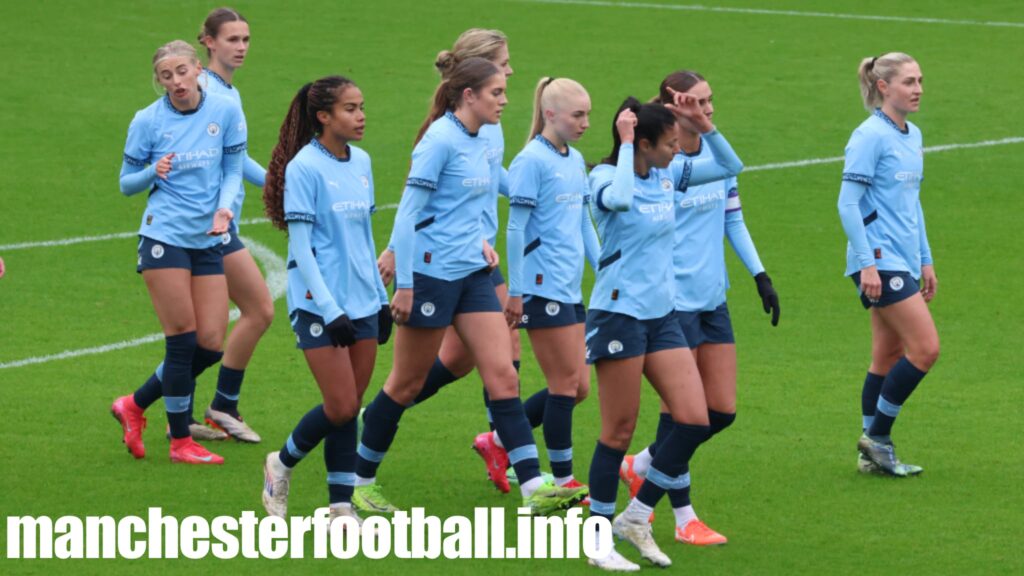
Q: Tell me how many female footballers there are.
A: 9